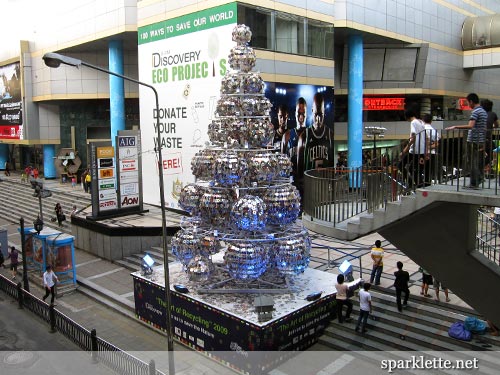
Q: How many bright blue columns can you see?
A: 4